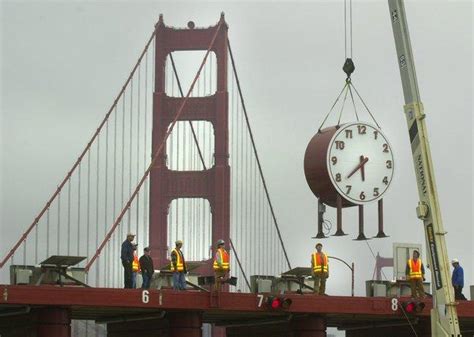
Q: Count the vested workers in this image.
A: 5